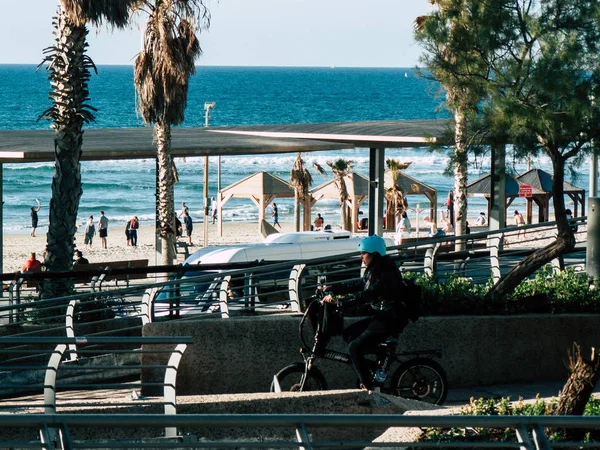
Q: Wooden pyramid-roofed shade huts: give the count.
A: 5